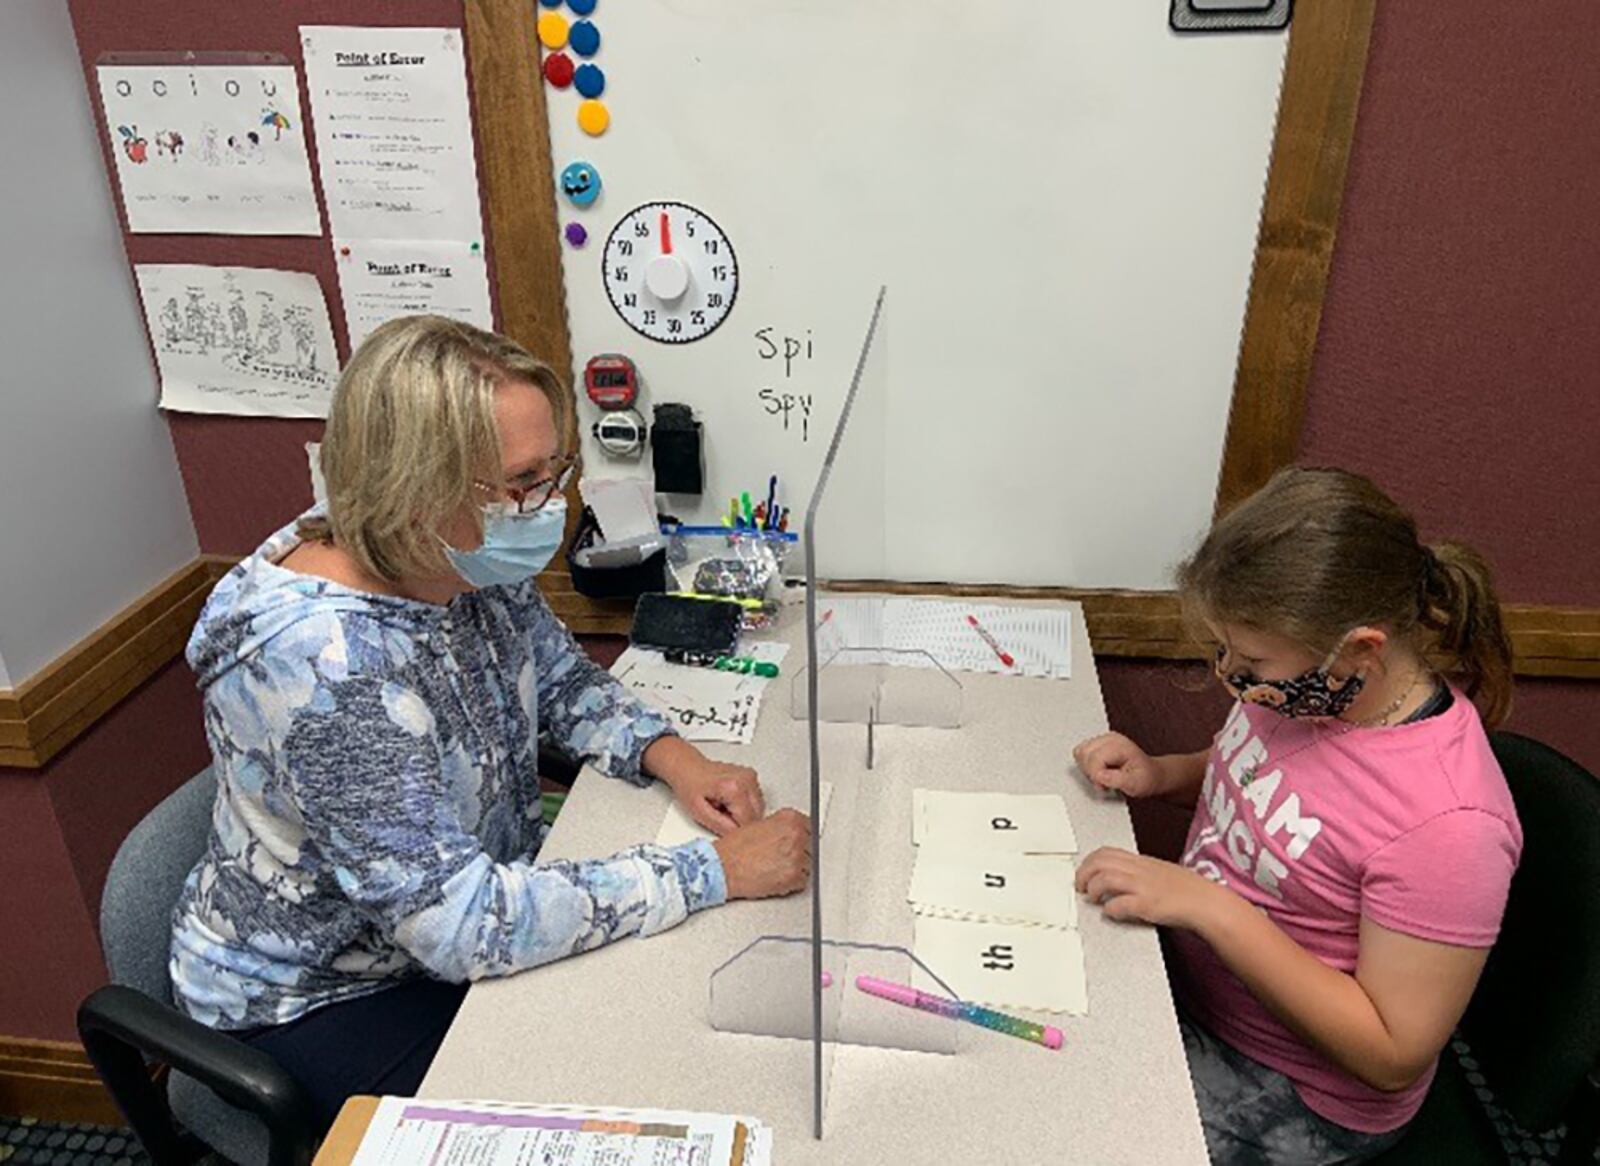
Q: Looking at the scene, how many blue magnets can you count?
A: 5